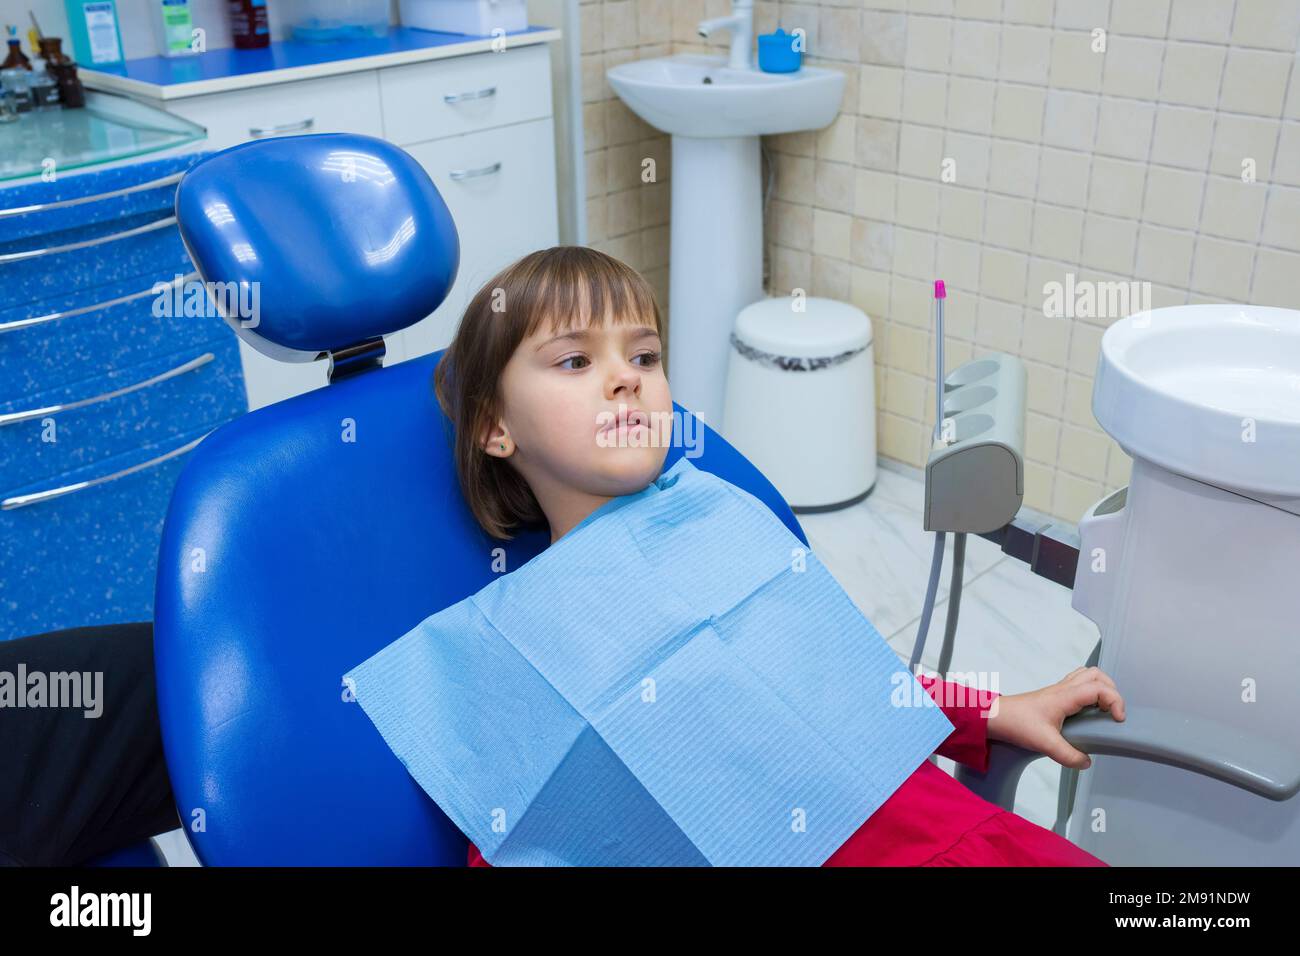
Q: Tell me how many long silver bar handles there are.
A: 5